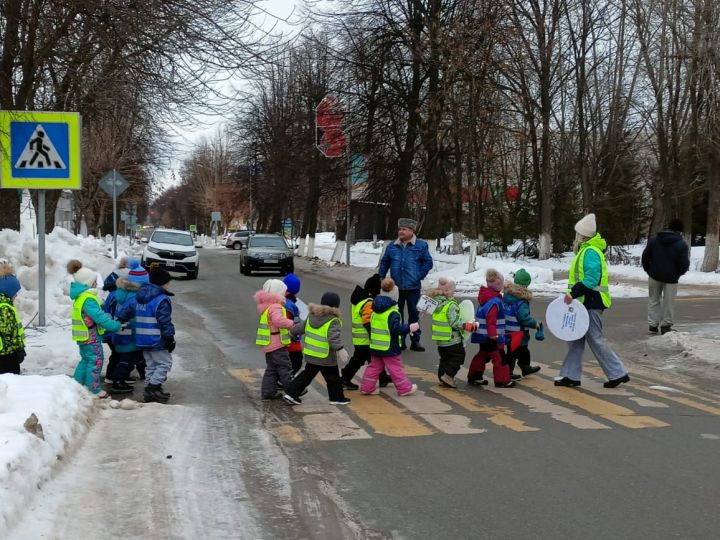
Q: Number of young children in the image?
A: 13